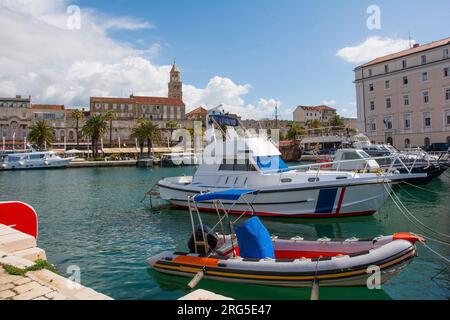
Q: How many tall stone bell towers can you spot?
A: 1